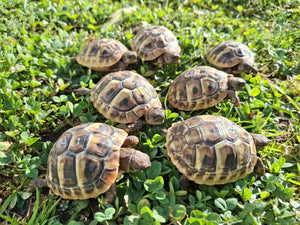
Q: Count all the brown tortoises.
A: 7